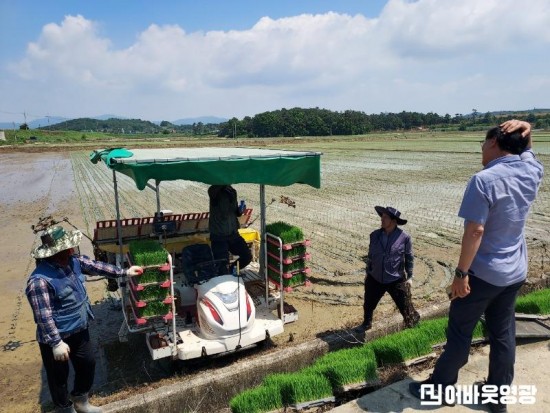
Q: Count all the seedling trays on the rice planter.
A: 8